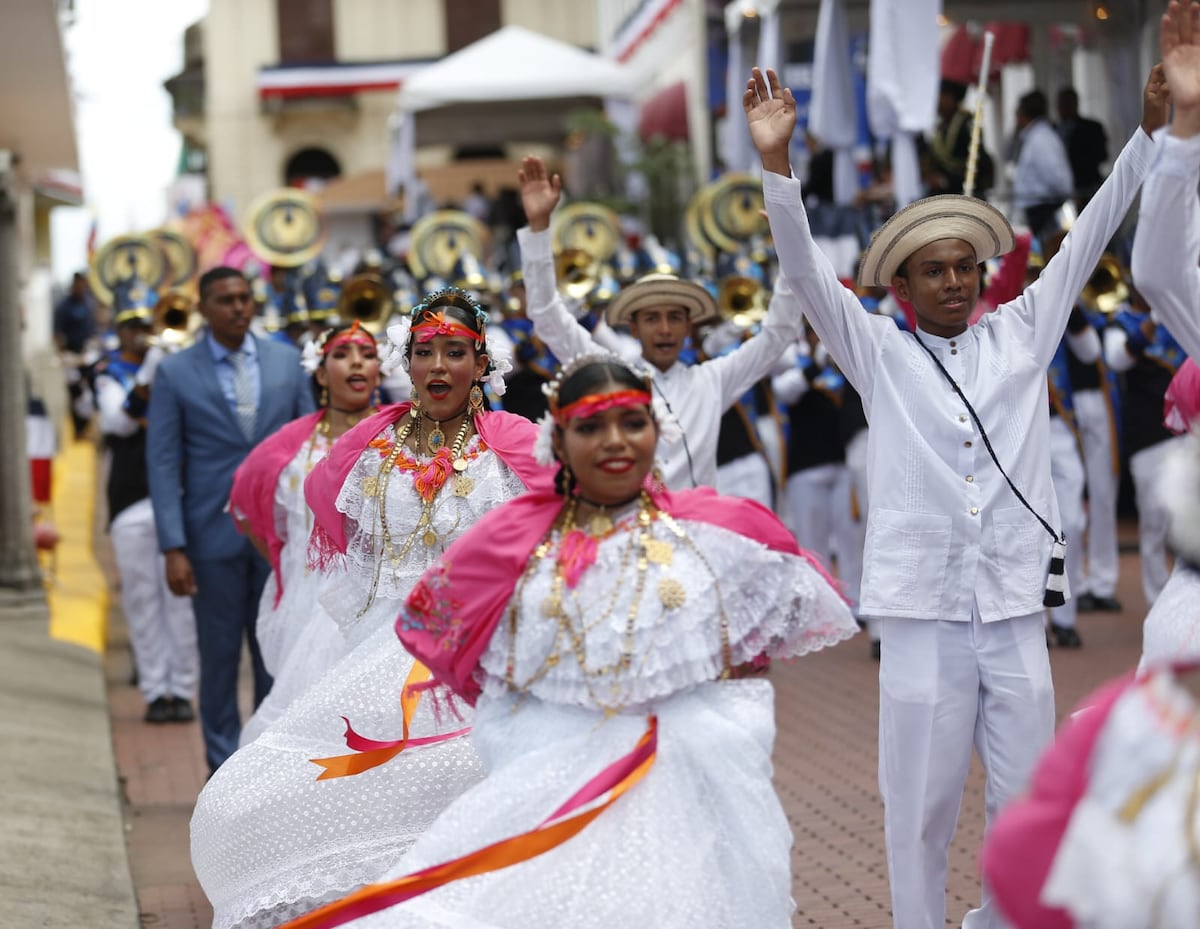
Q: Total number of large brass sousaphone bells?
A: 7